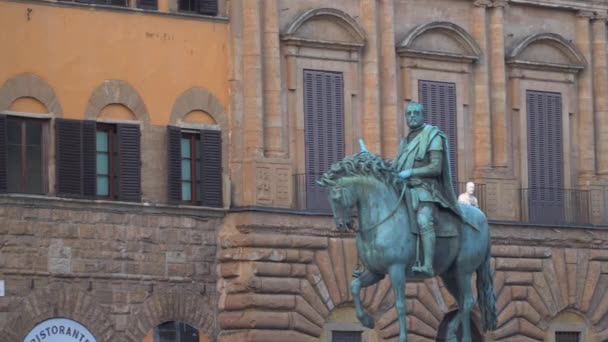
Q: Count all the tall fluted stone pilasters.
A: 8